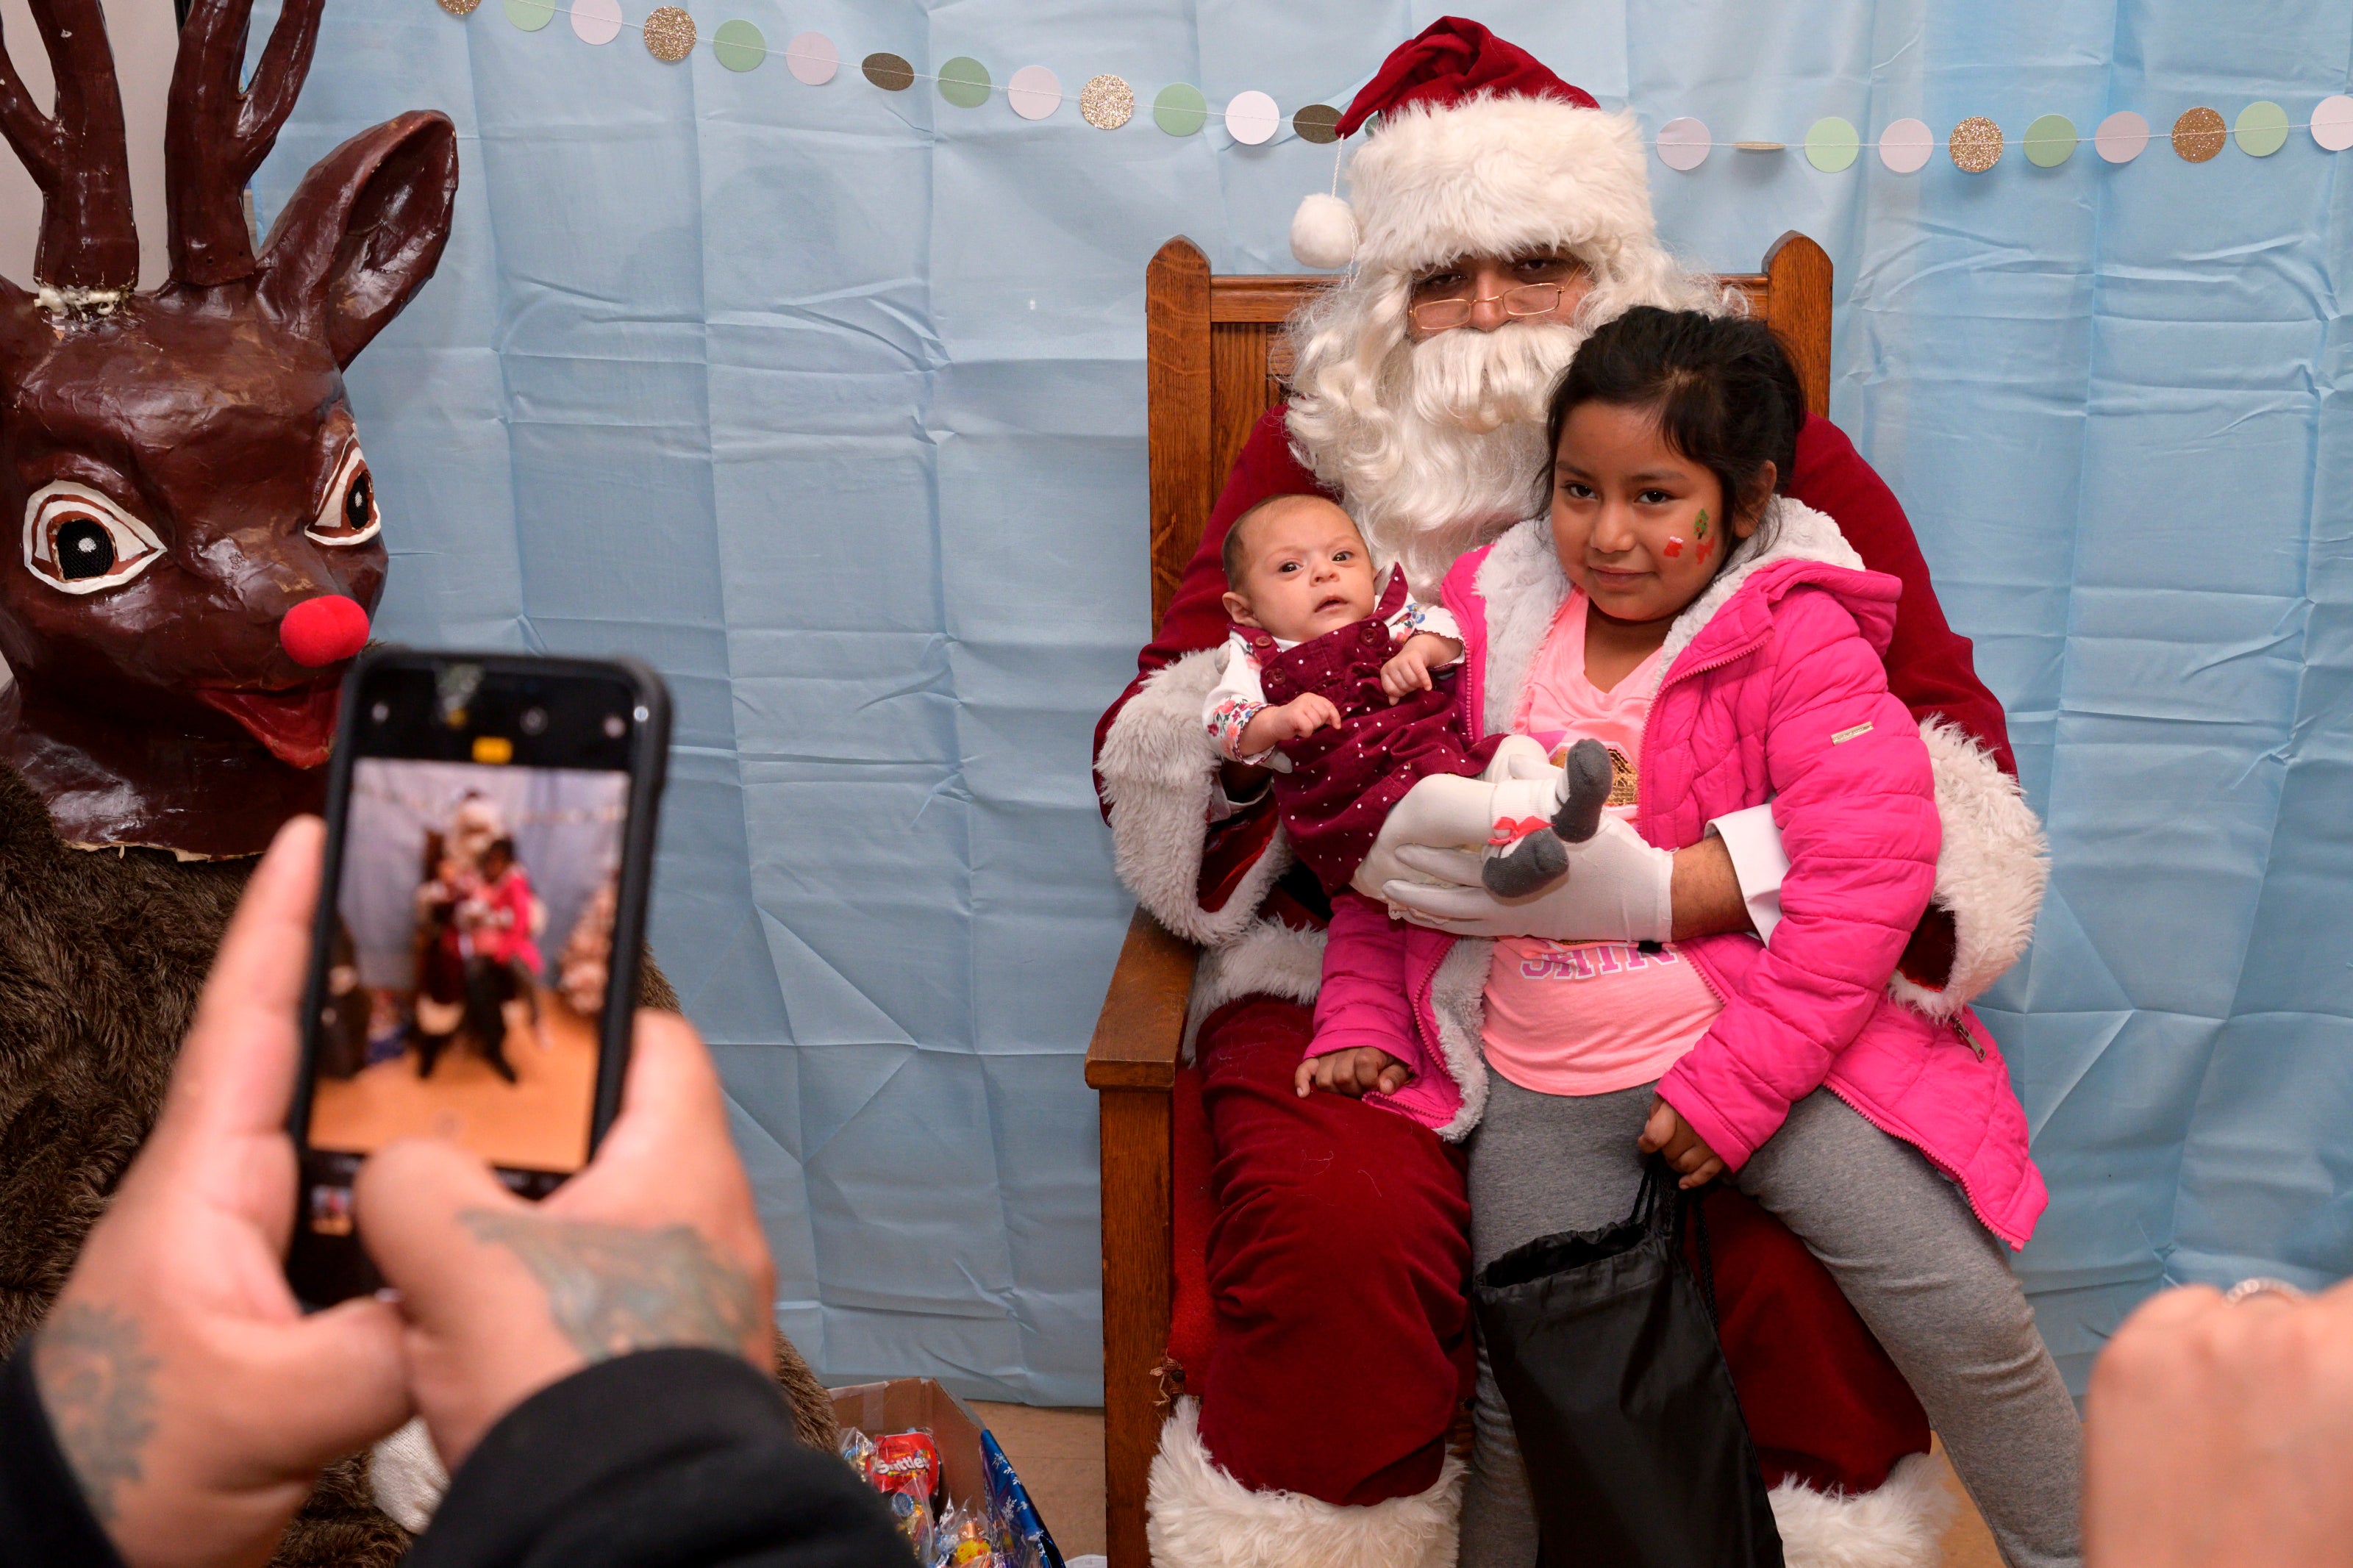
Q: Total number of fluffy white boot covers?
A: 2